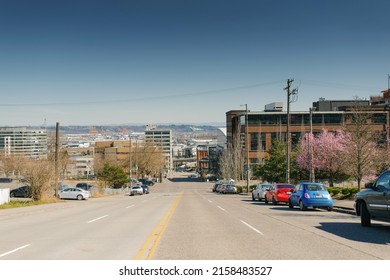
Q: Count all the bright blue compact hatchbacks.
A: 1